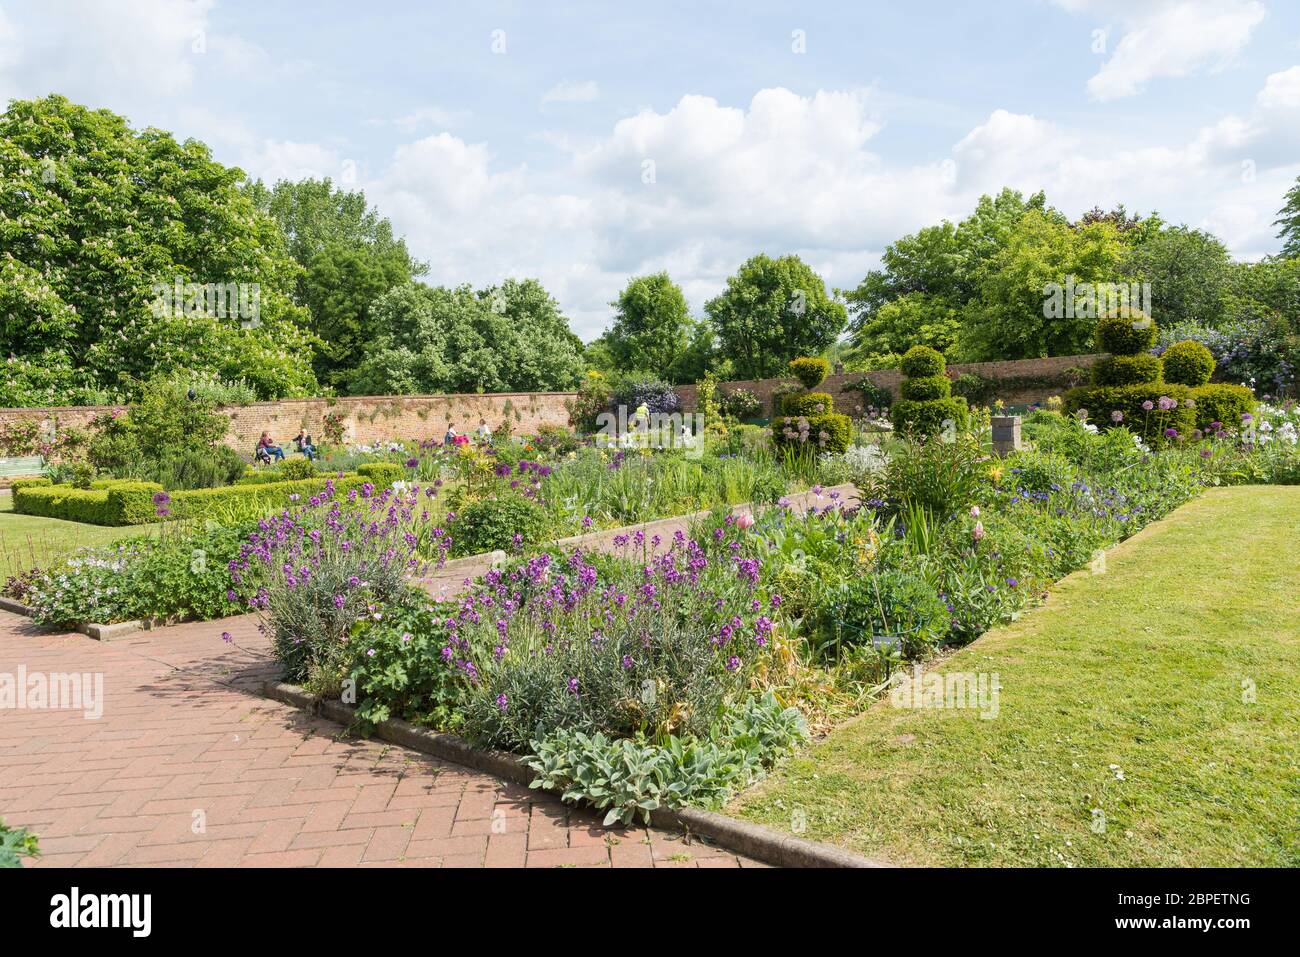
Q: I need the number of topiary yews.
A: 4